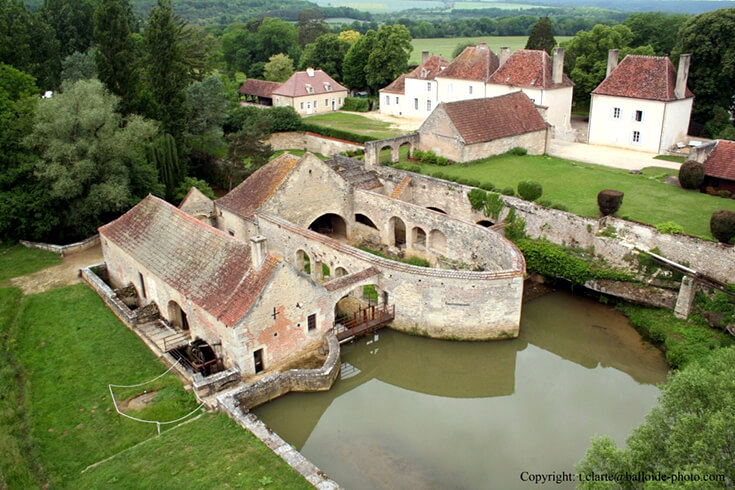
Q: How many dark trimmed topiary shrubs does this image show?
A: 3